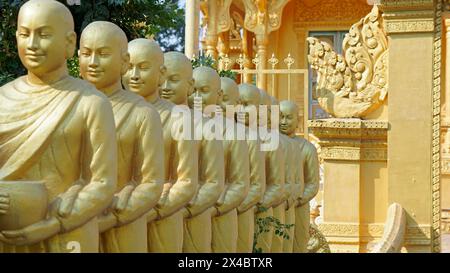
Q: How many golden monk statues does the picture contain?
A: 10